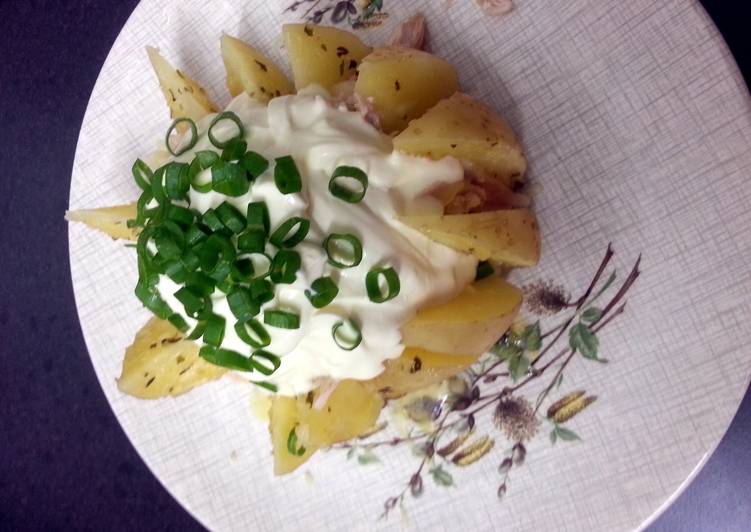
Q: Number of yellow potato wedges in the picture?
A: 11